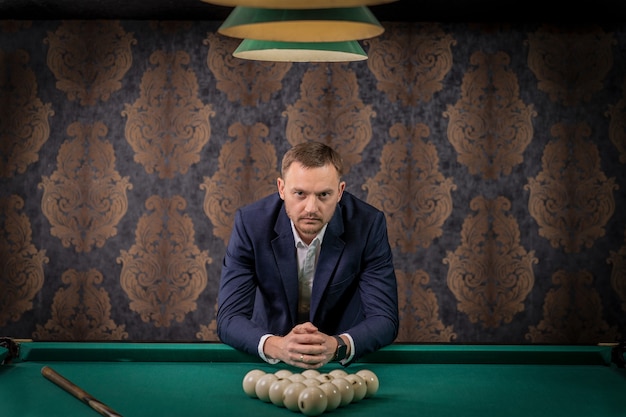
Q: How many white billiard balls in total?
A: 15